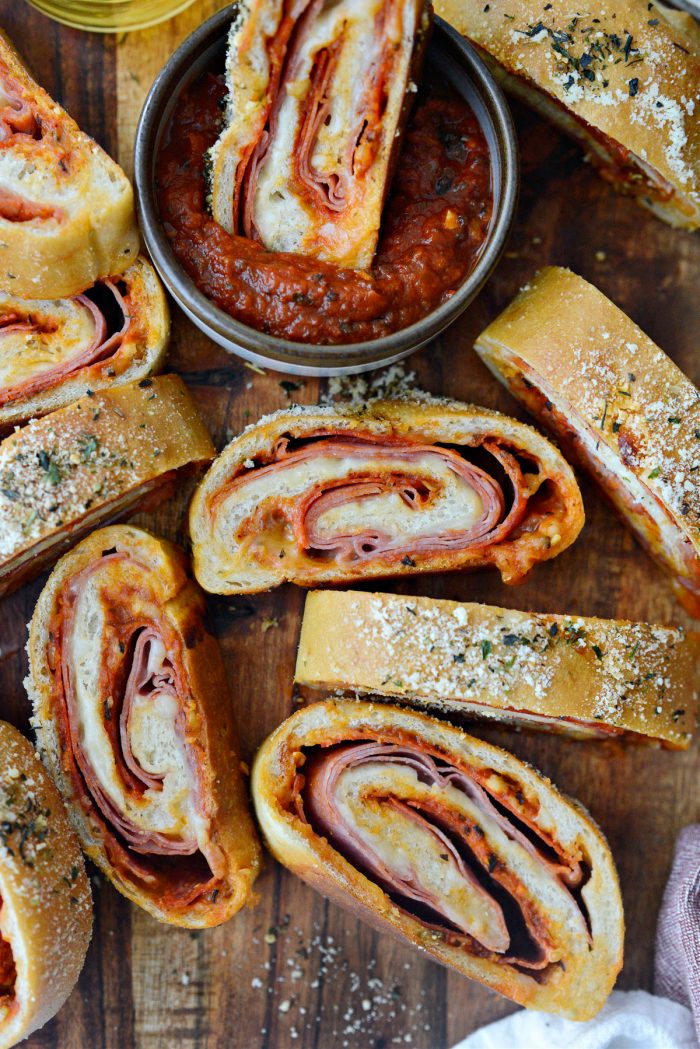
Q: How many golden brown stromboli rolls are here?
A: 11